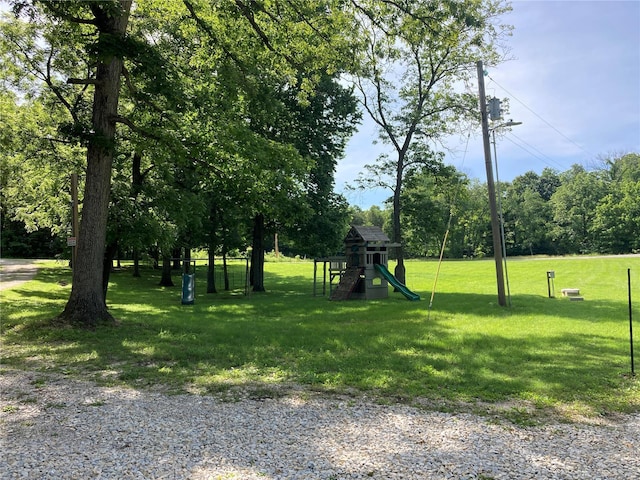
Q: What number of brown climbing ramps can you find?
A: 1